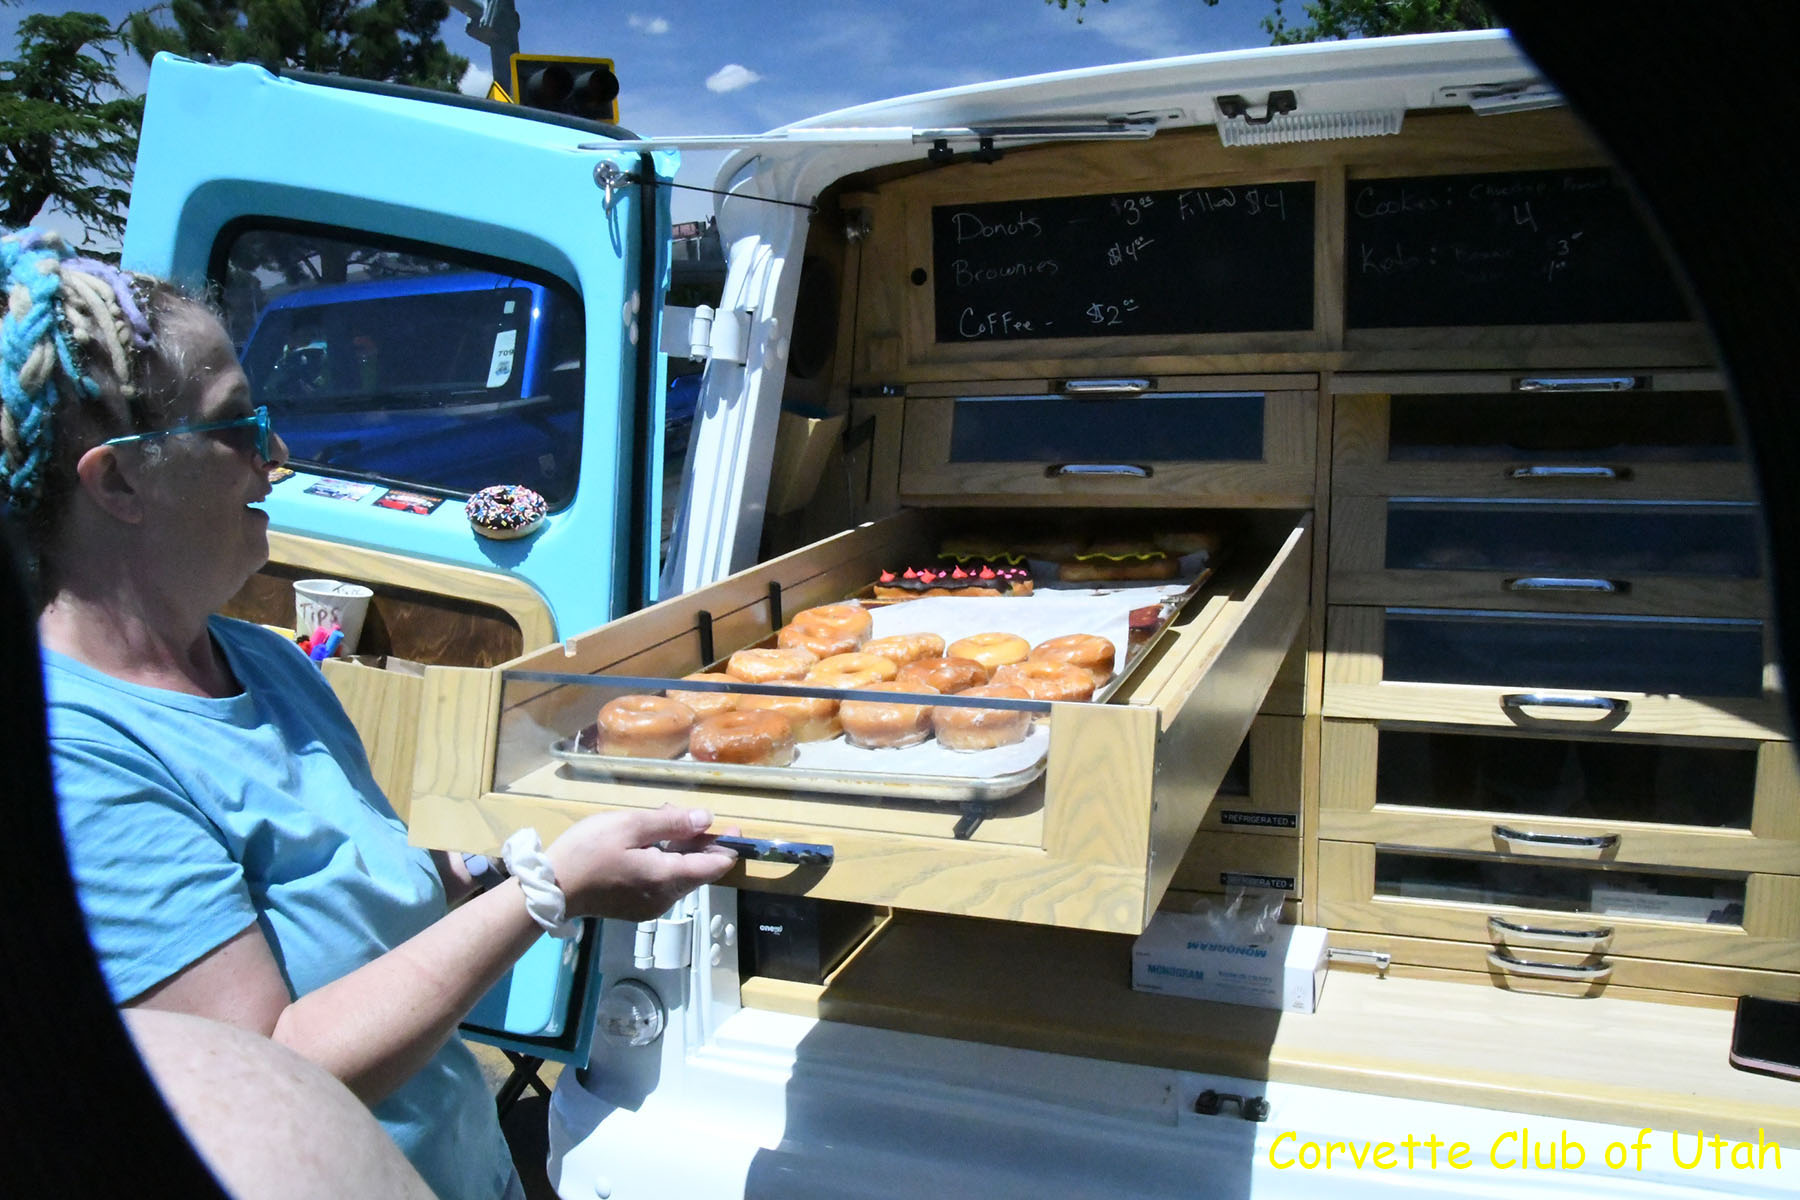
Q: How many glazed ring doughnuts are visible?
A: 15